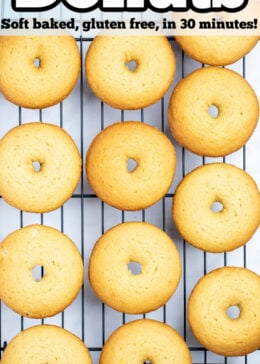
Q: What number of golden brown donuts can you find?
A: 12